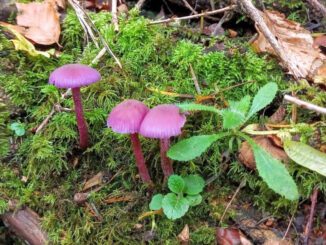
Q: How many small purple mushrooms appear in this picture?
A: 3